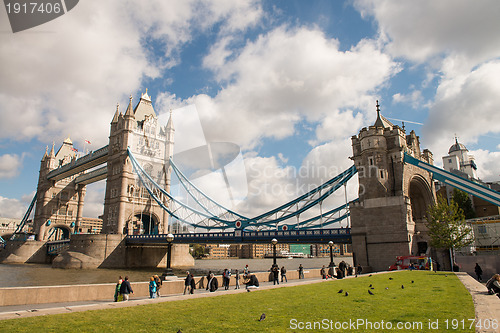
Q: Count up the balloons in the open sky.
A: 0